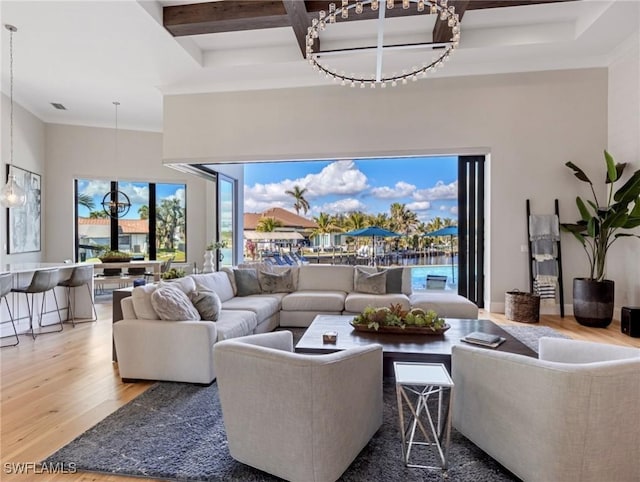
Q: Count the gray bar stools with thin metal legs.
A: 3